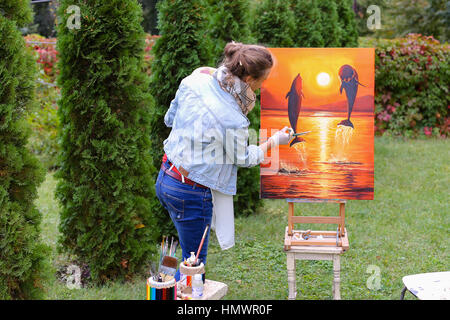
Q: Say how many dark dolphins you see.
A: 2